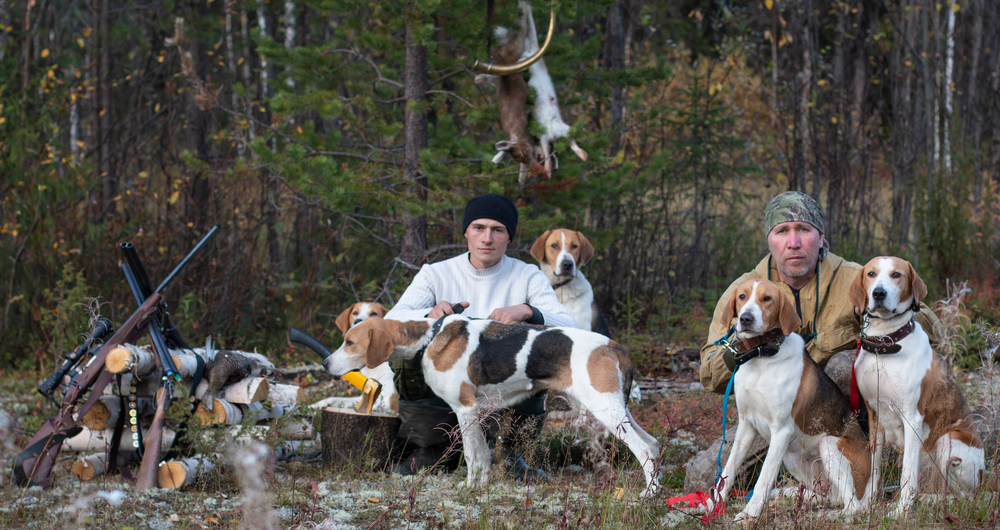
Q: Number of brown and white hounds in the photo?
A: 5